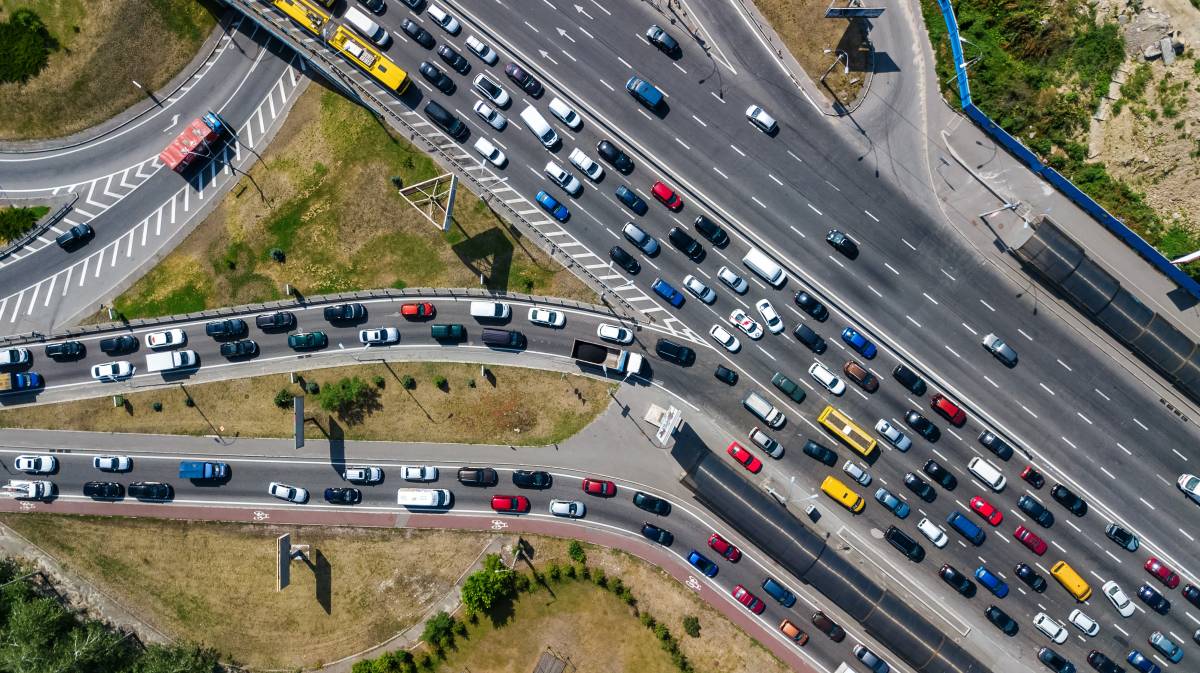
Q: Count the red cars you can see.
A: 12